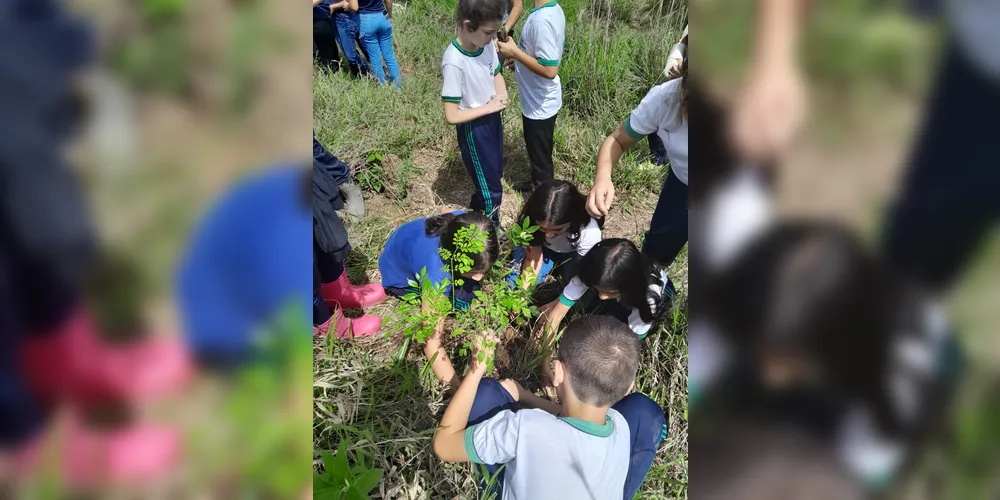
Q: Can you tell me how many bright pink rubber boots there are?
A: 2